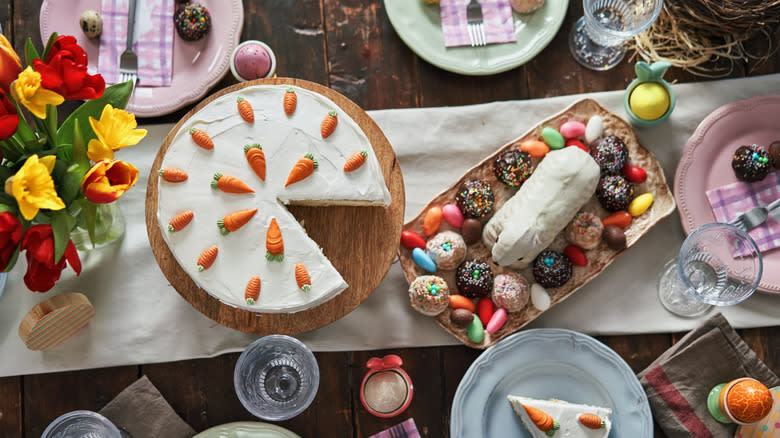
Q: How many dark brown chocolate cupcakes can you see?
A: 8